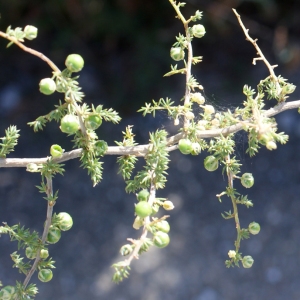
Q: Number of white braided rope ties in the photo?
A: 0